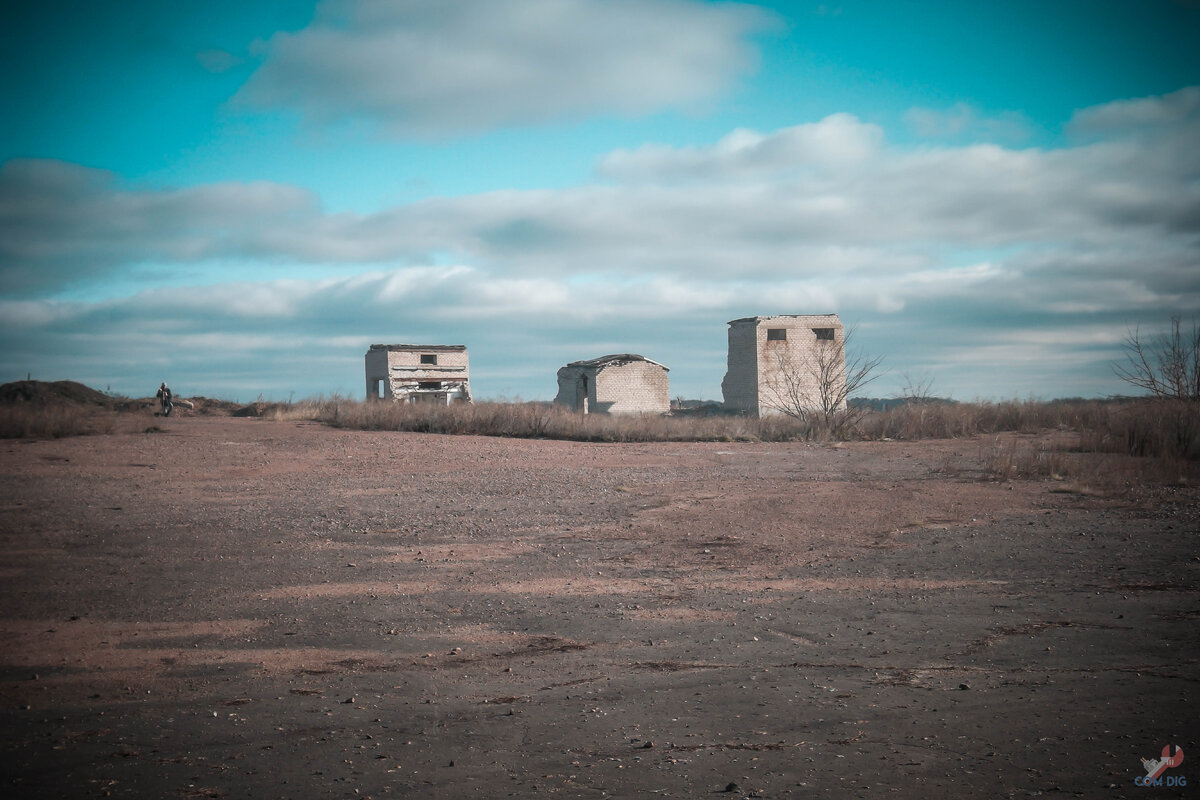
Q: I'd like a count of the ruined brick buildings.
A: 3